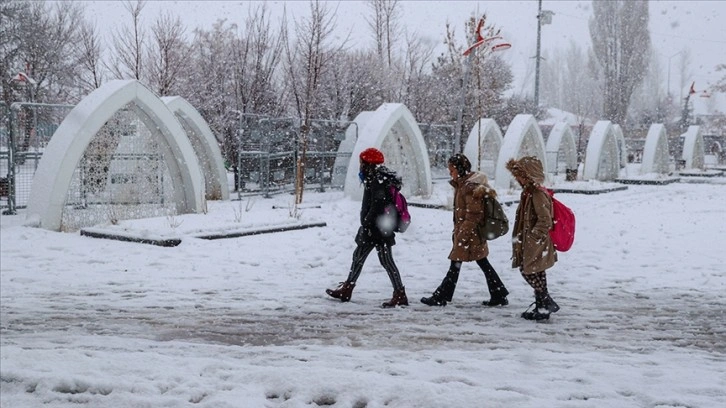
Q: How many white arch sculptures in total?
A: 11